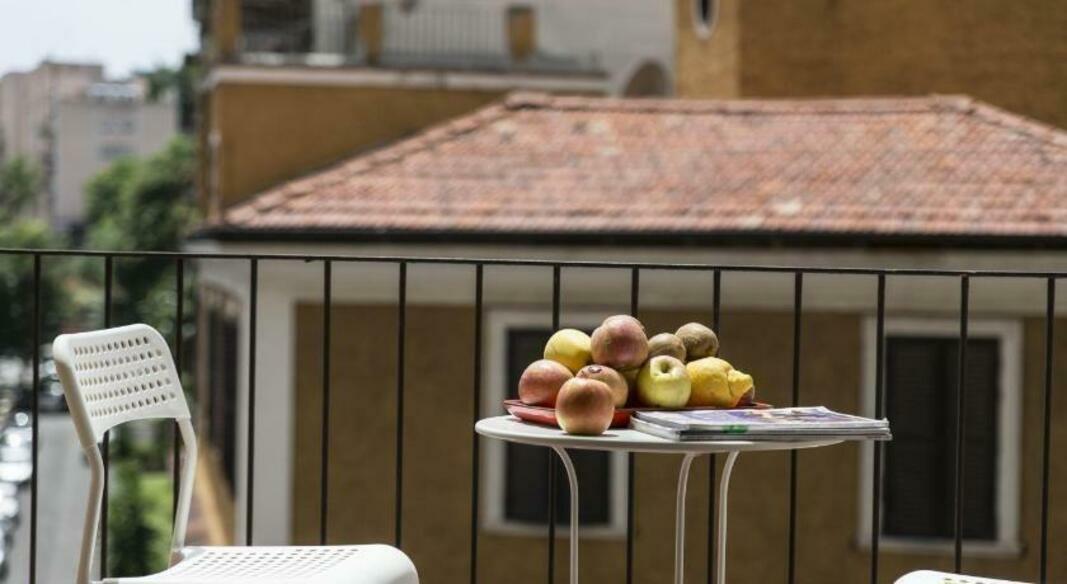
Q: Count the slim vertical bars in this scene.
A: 14